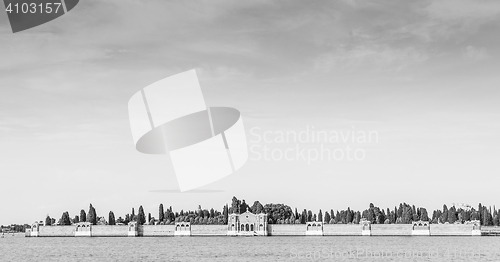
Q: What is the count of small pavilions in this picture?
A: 8